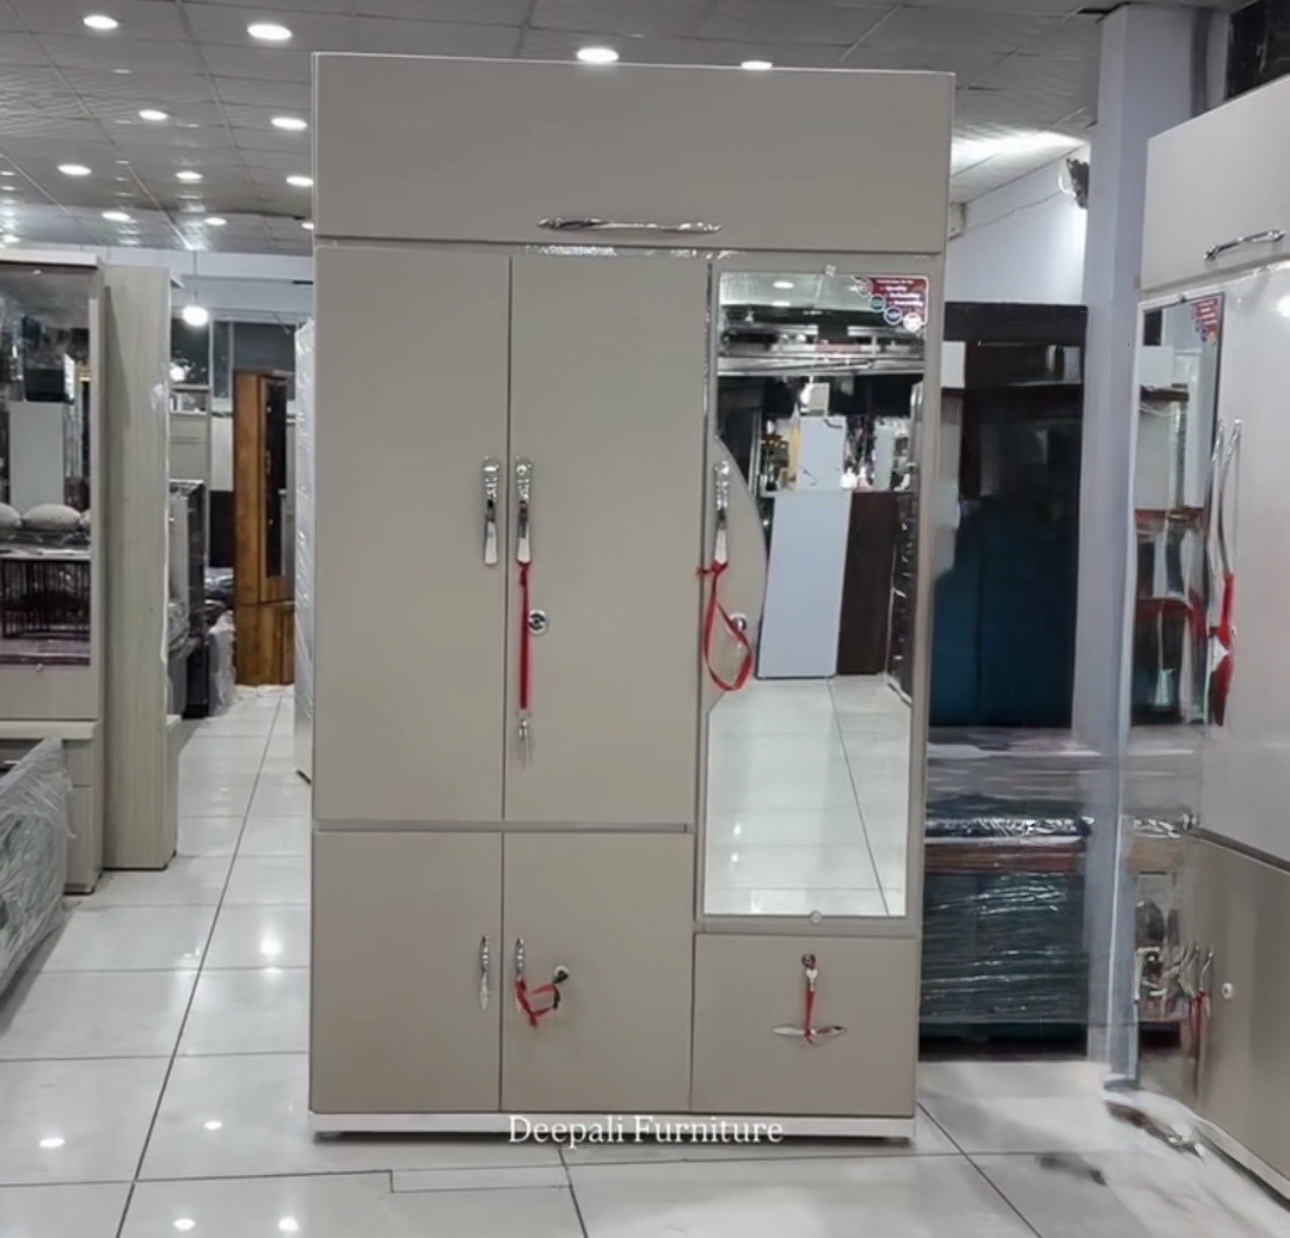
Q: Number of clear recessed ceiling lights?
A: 12